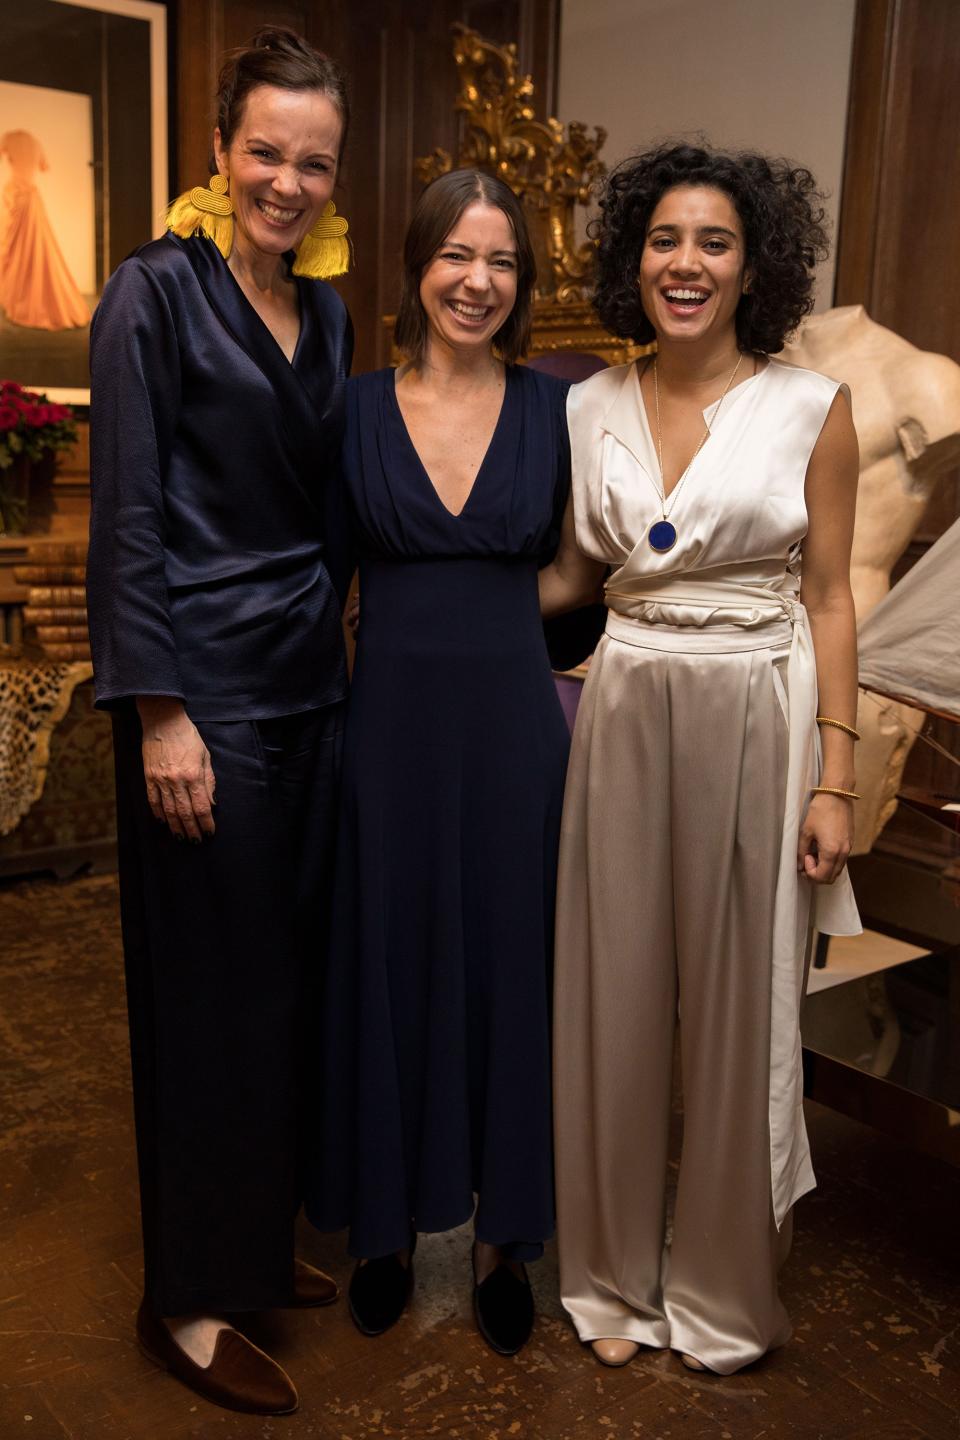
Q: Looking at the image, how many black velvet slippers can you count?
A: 2